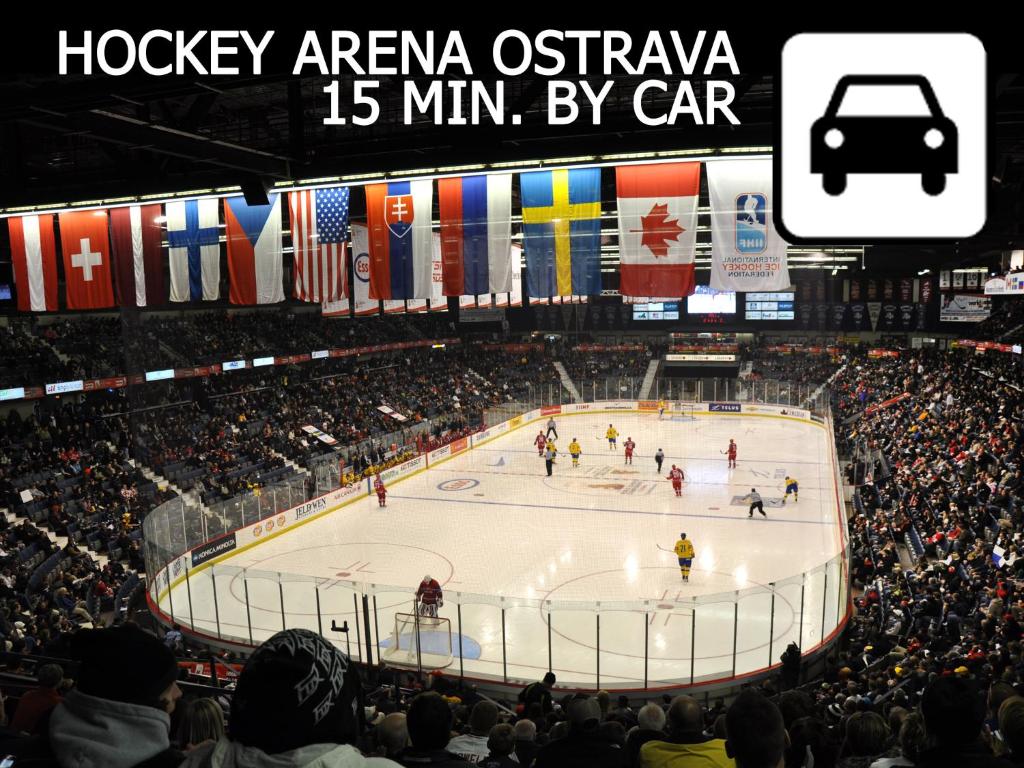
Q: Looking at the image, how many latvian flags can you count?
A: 1